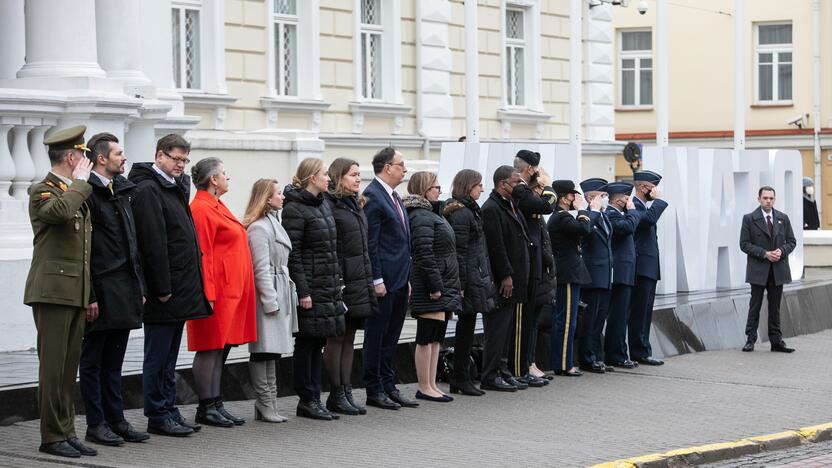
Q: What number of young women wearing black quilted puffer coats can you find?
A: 4